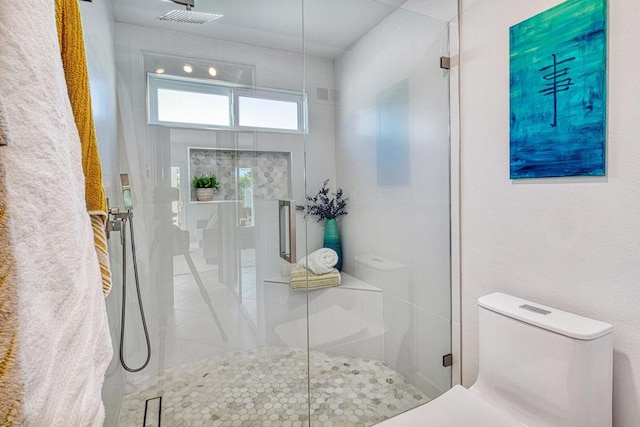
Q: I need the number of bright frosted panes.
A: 2